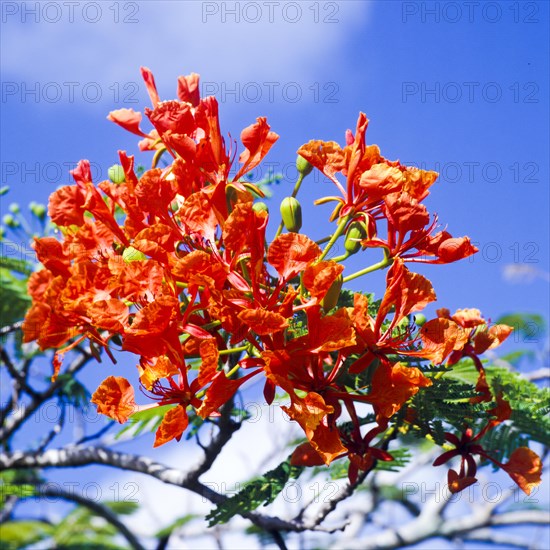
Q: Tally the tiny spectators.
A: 0